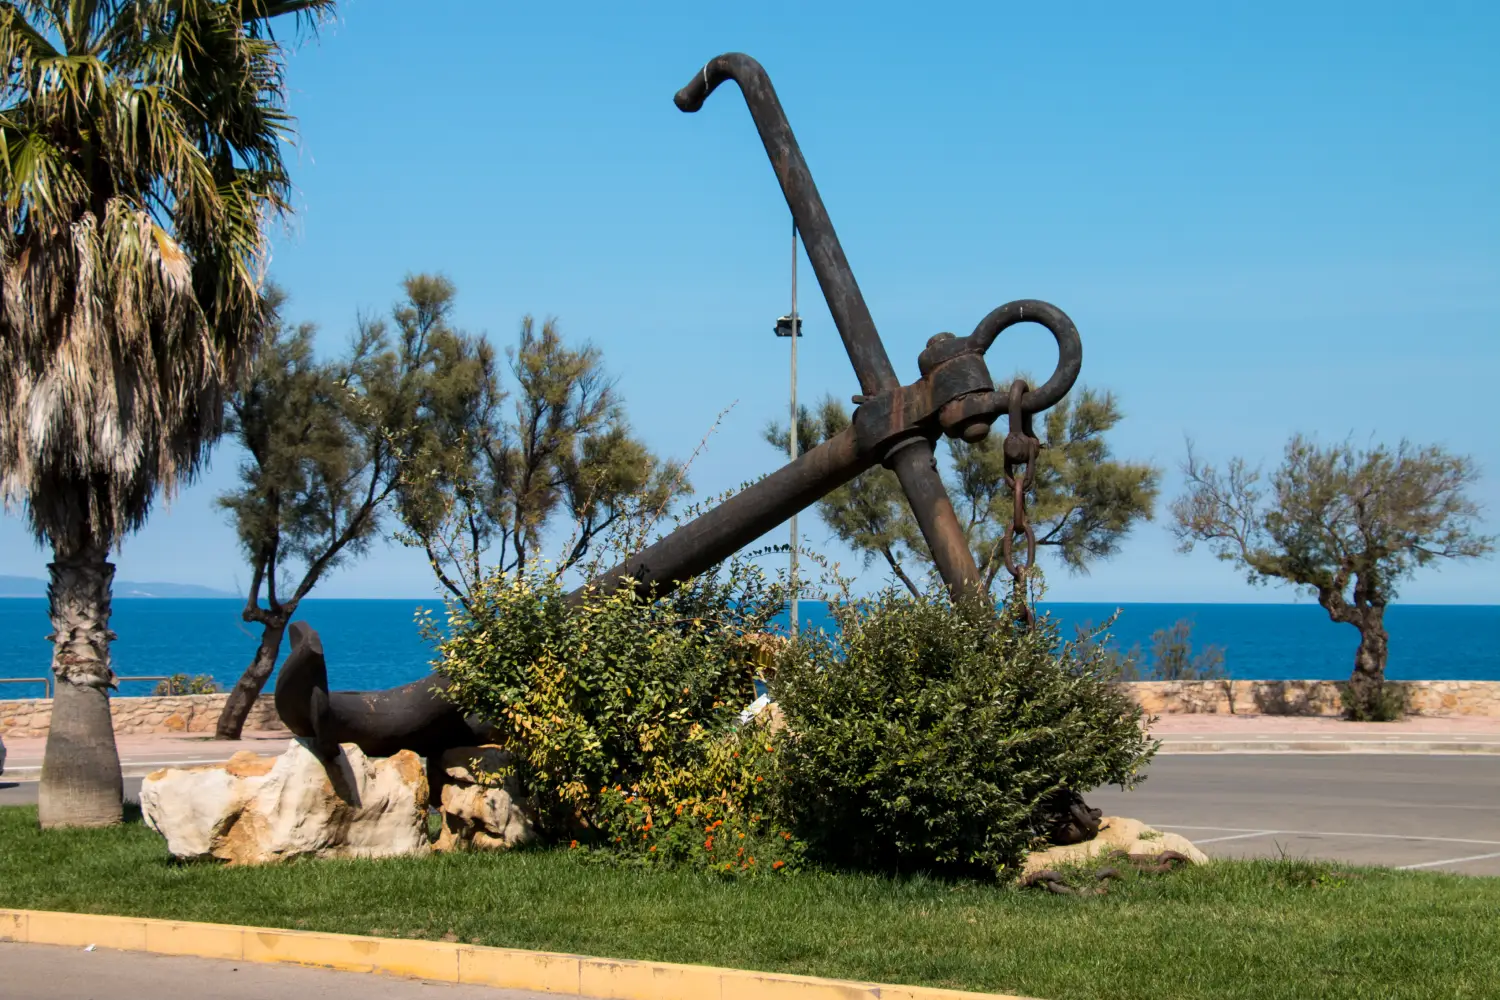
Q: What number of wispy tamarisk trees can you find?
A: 4